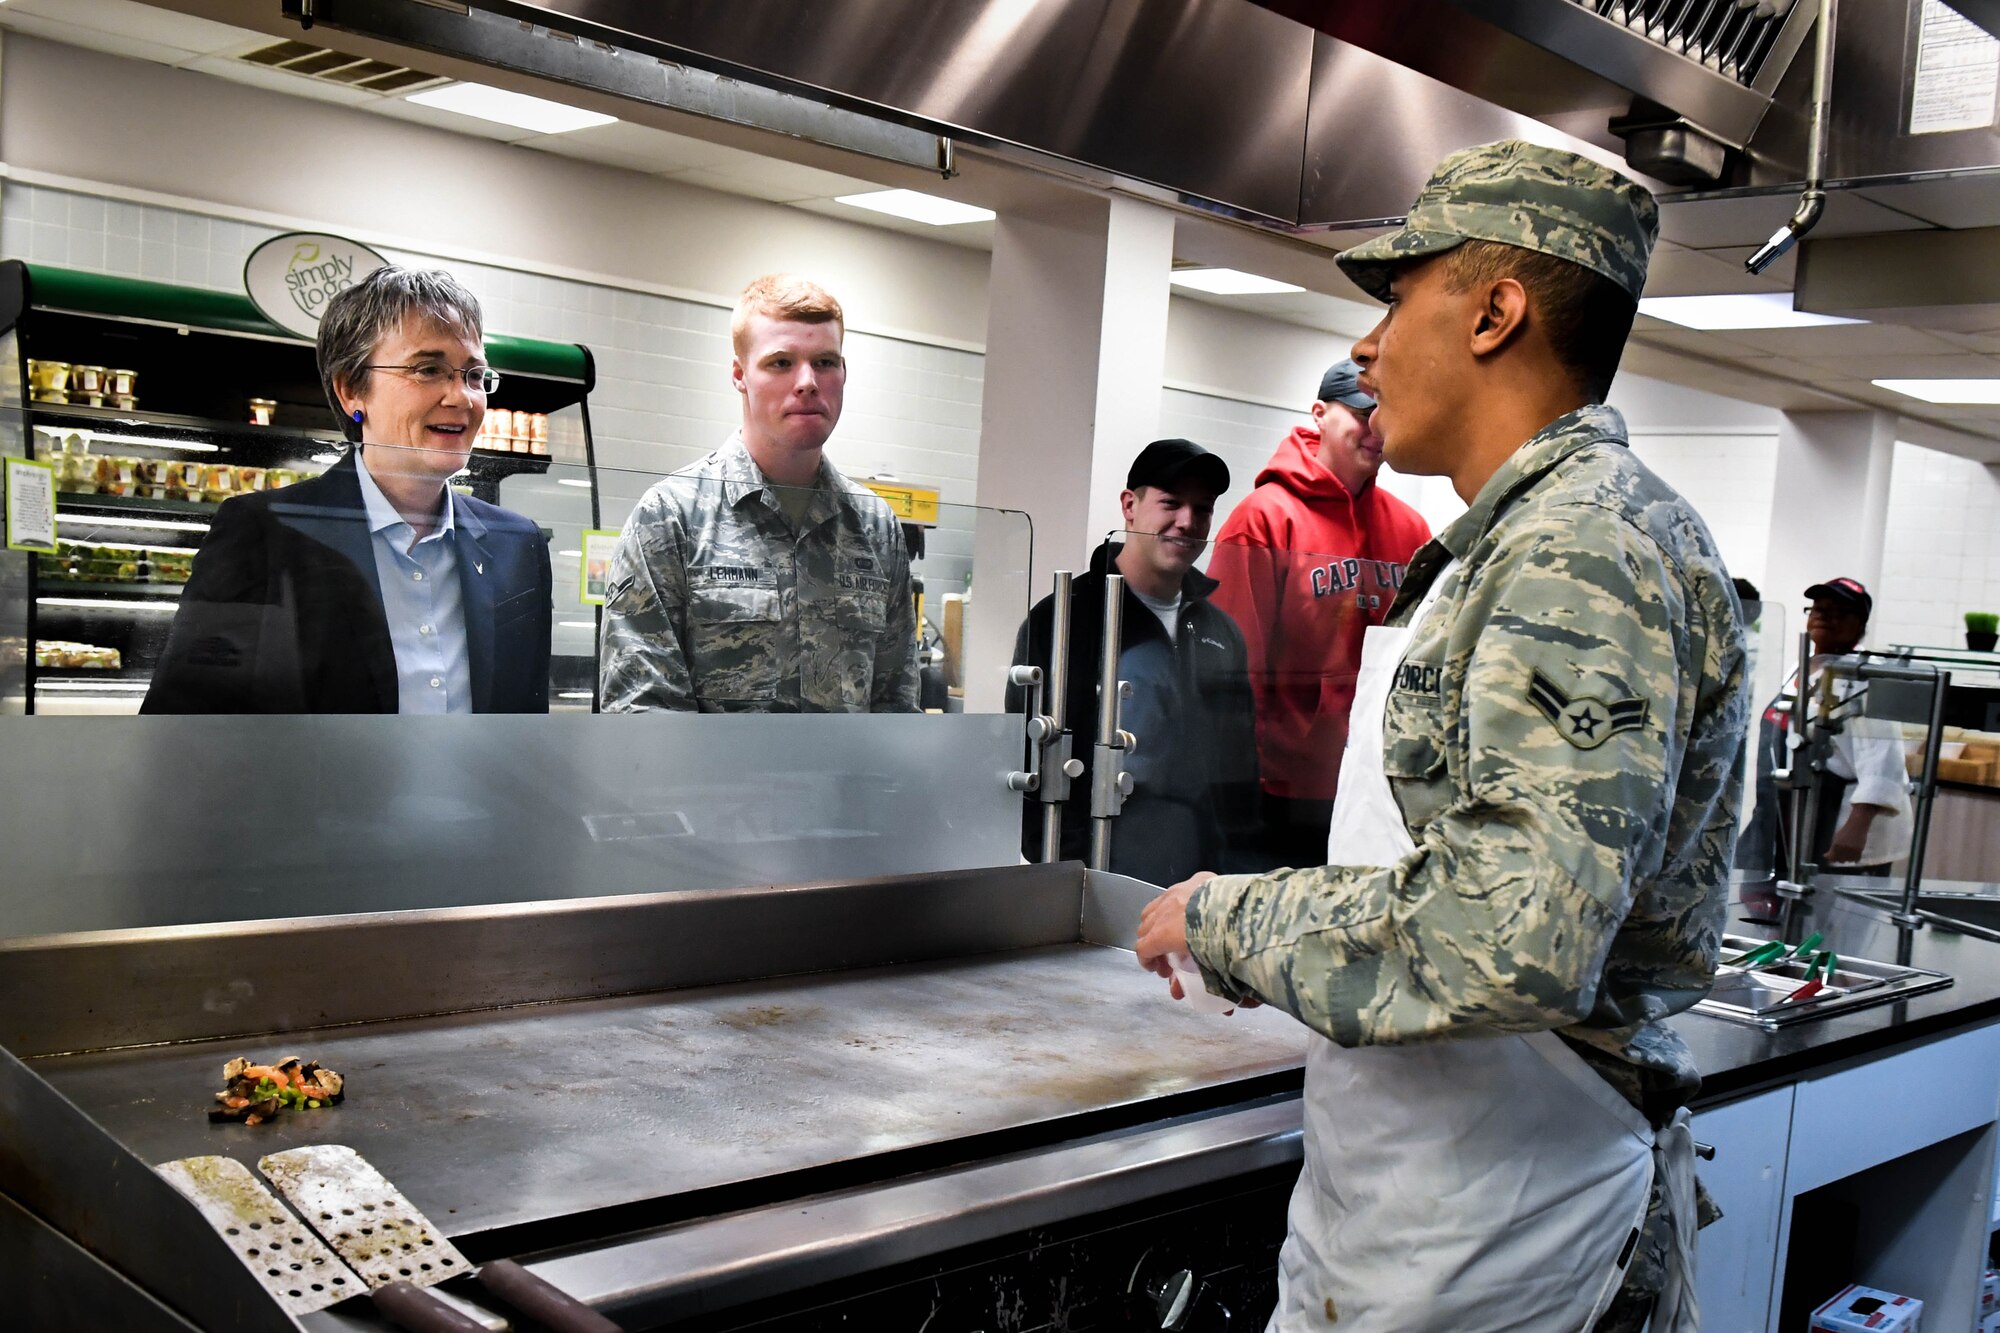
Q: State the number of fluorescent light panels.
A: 5